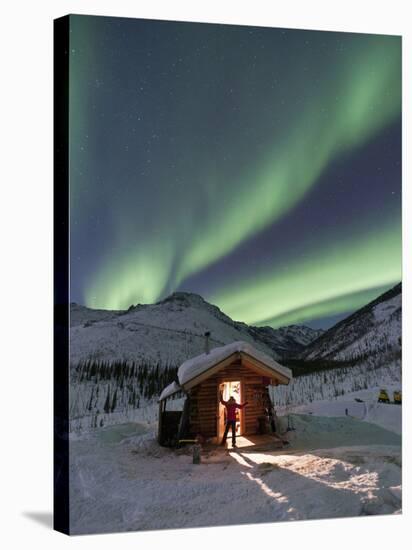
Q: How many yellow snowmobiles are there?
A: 2